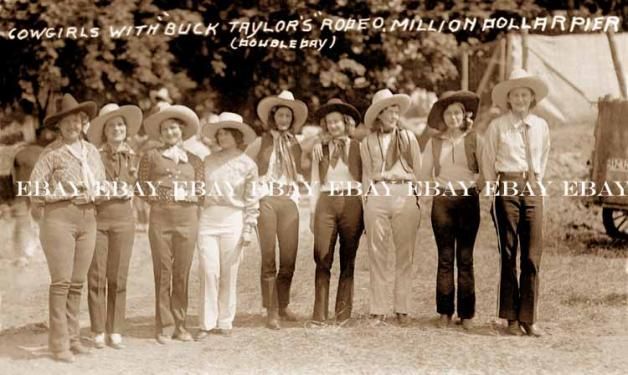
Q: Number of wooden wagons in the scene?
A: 1